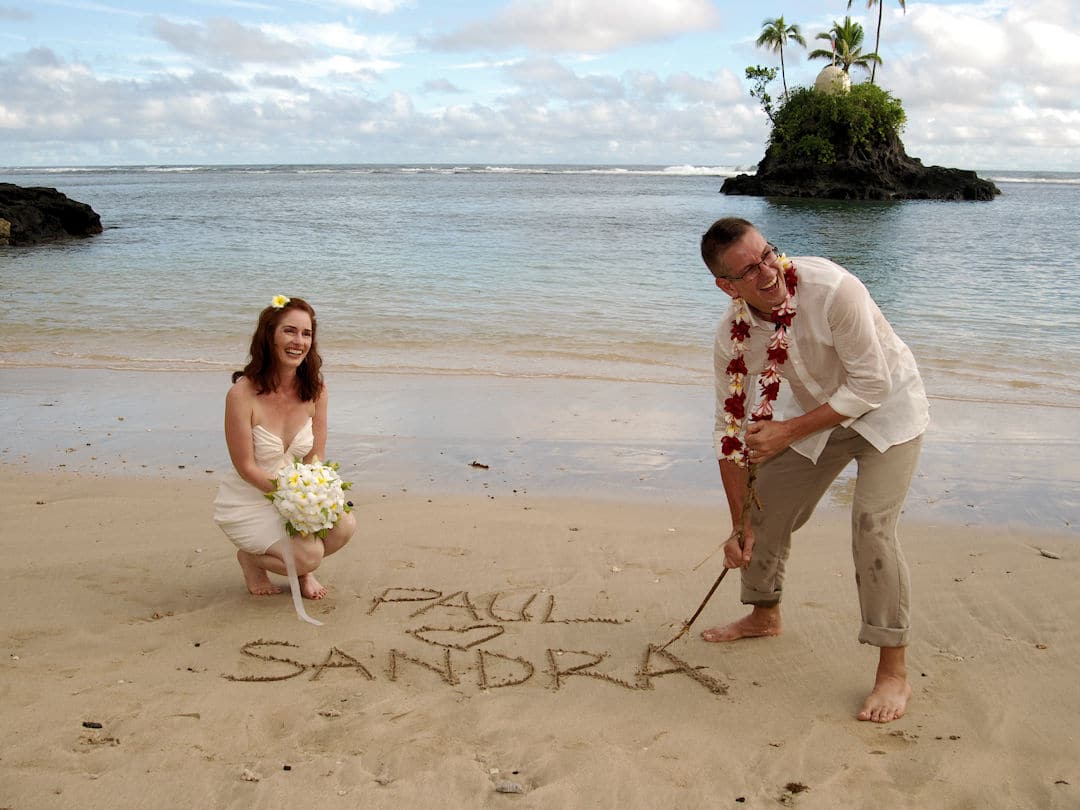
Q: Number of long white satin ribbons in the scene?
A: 1